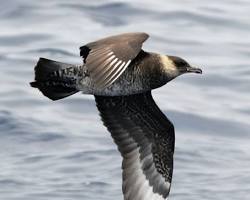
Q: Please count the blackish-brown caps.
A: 1